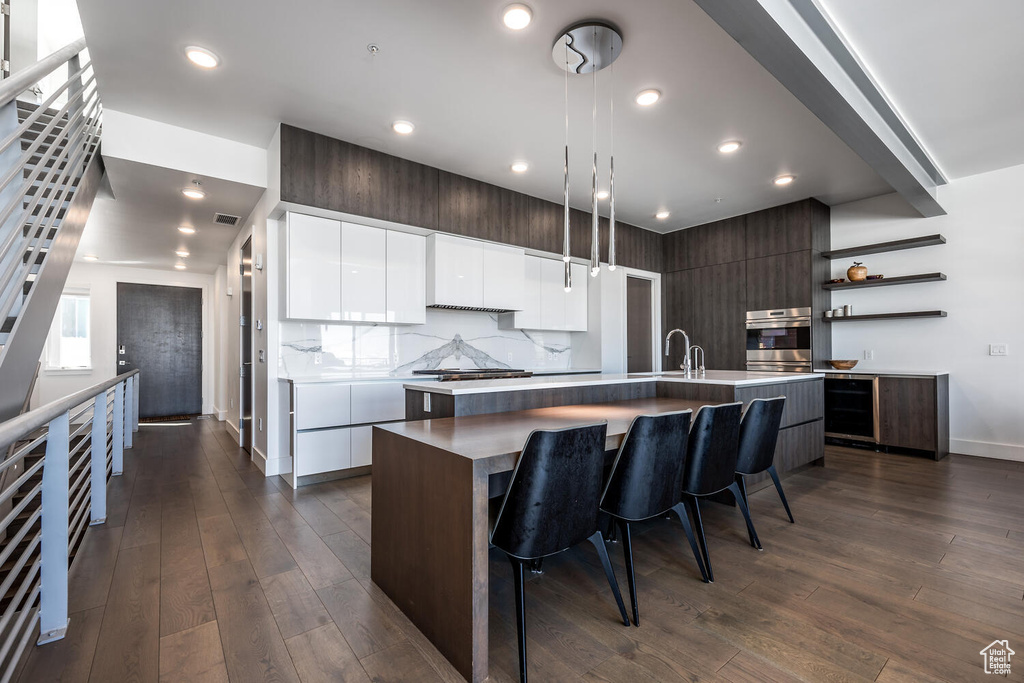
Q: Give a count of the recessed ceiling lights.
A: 14